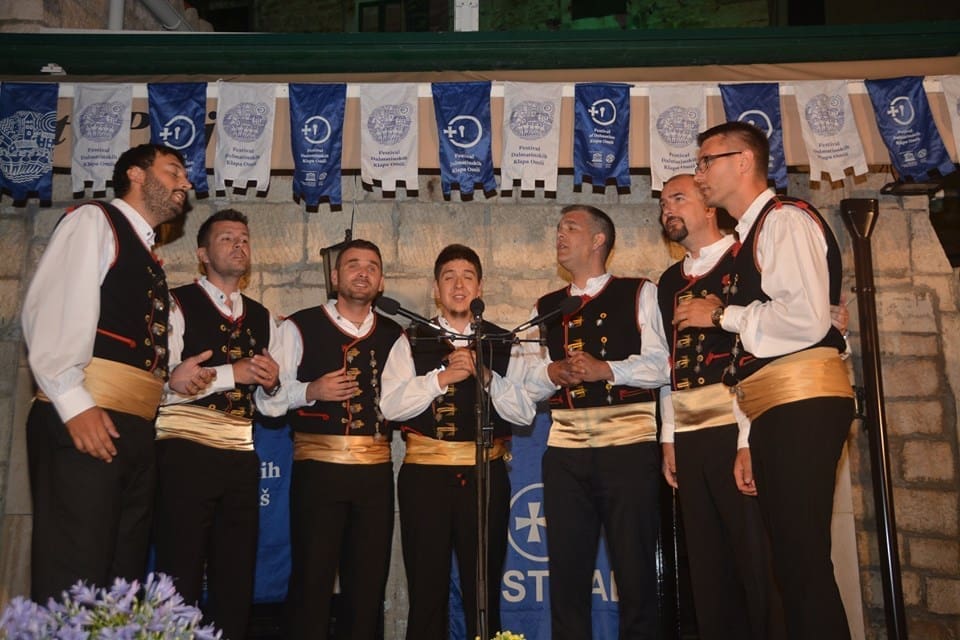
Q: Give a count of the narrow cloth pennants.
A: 14